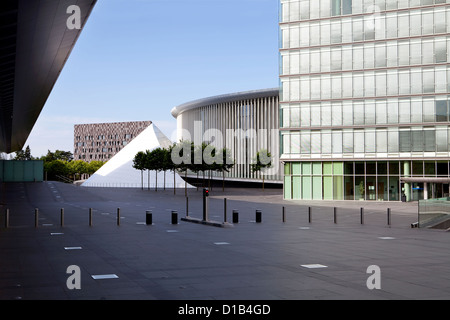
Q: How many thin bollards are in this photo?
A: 10